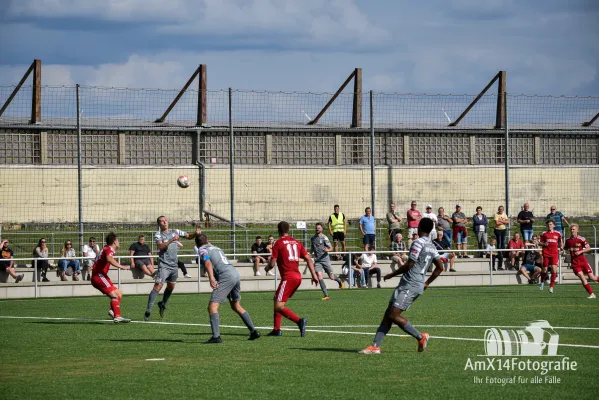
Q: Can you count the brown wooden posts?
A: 4